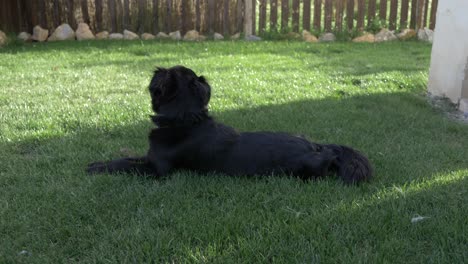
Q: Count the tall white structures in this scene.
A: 1